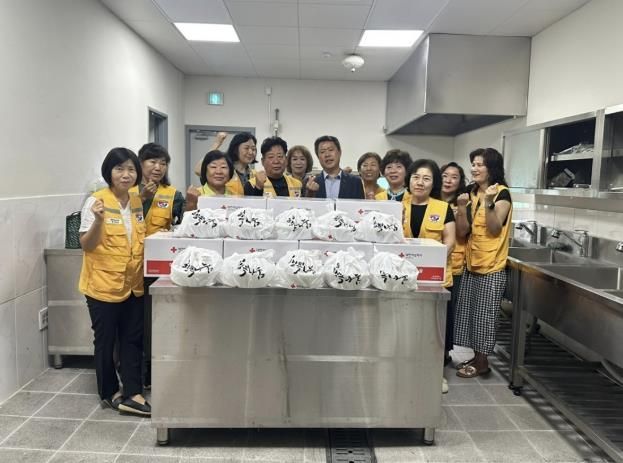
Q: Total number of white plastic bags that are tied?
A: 10